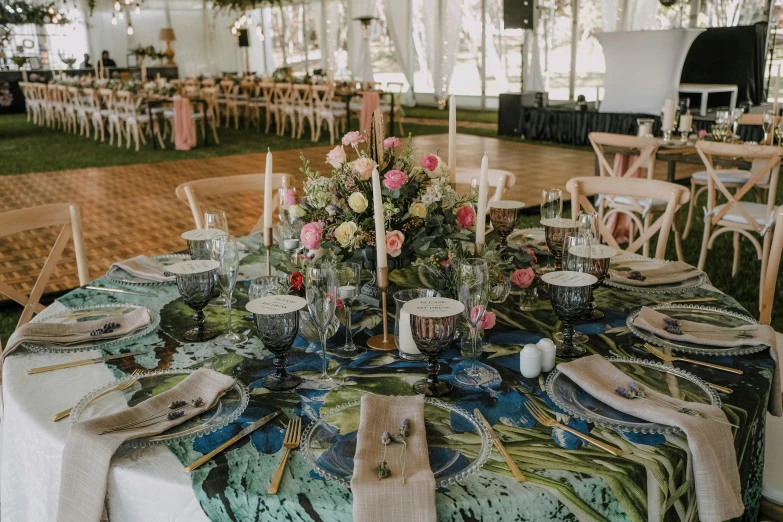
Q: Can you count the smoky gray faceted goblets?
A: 8